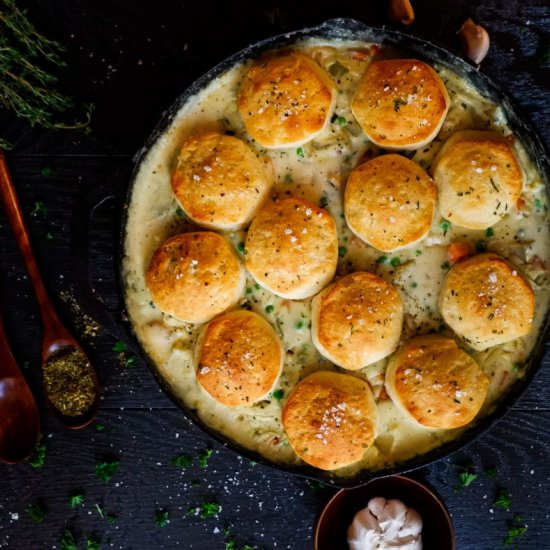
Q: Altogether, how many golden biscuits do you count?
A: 12